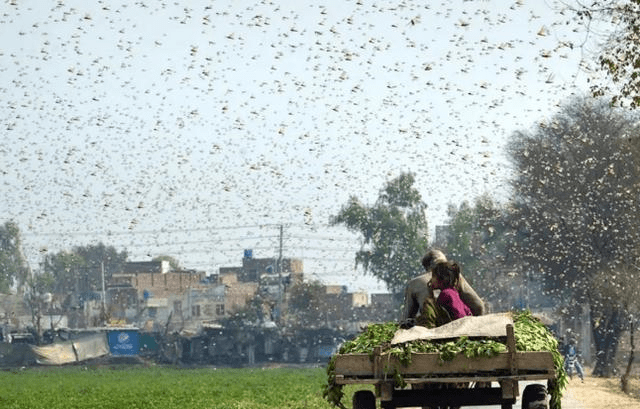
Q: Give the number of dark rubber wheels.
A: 2